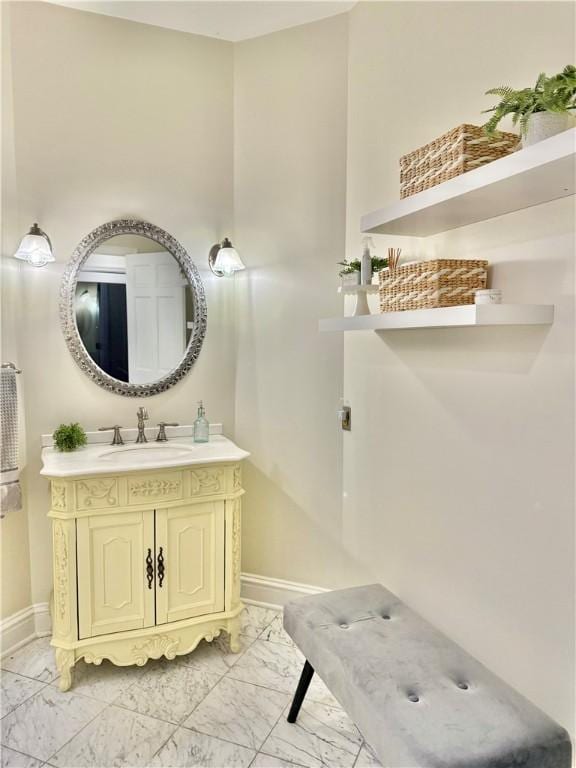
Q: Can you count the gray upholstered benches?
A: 1